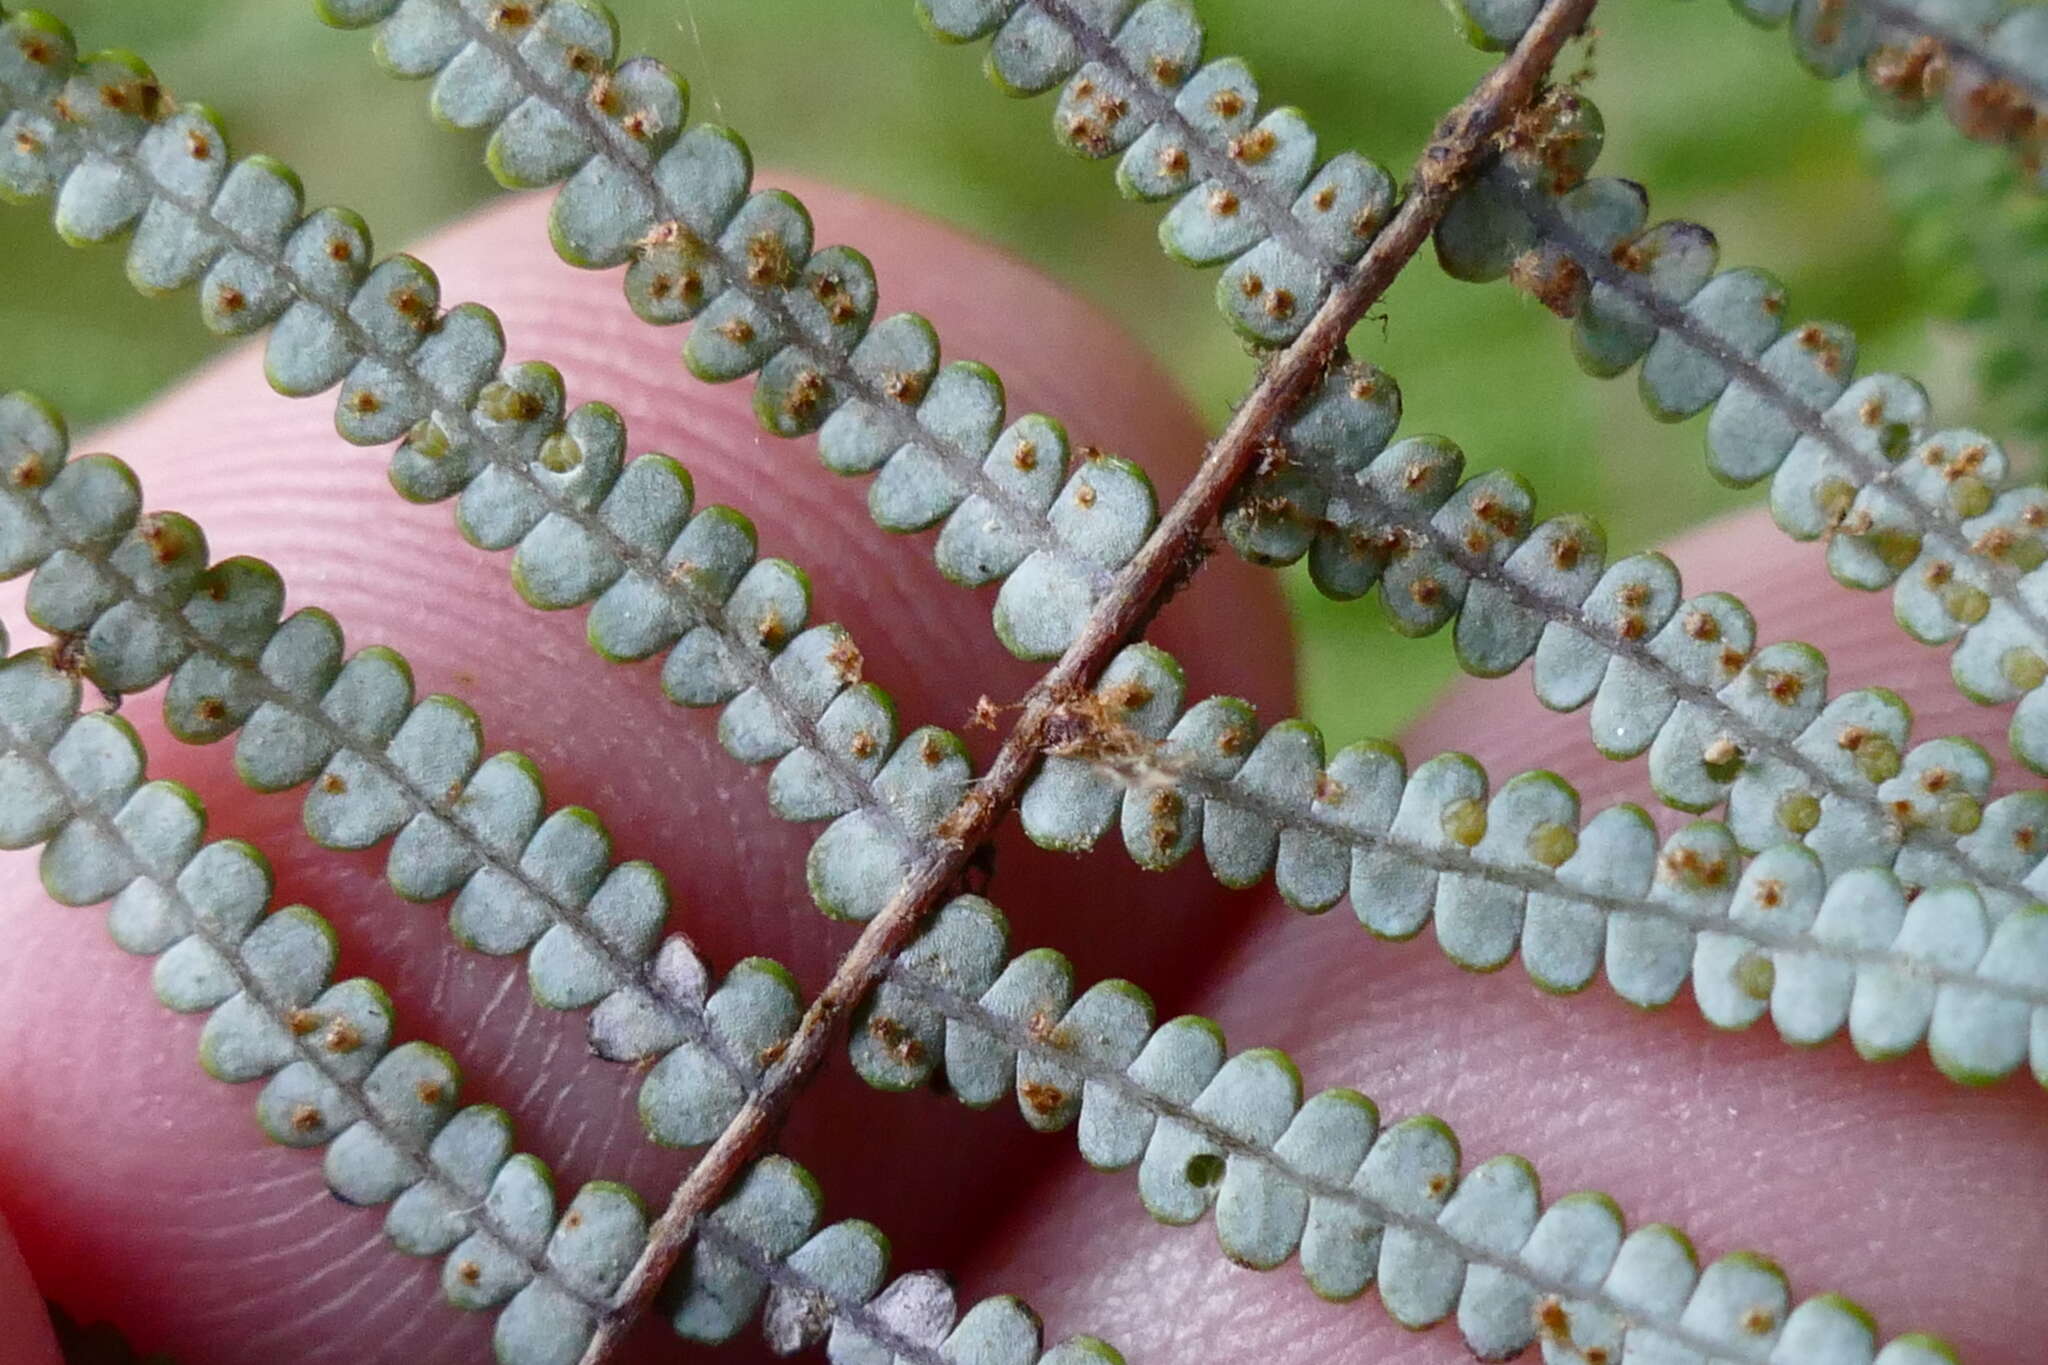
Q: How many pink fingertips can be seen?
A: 2